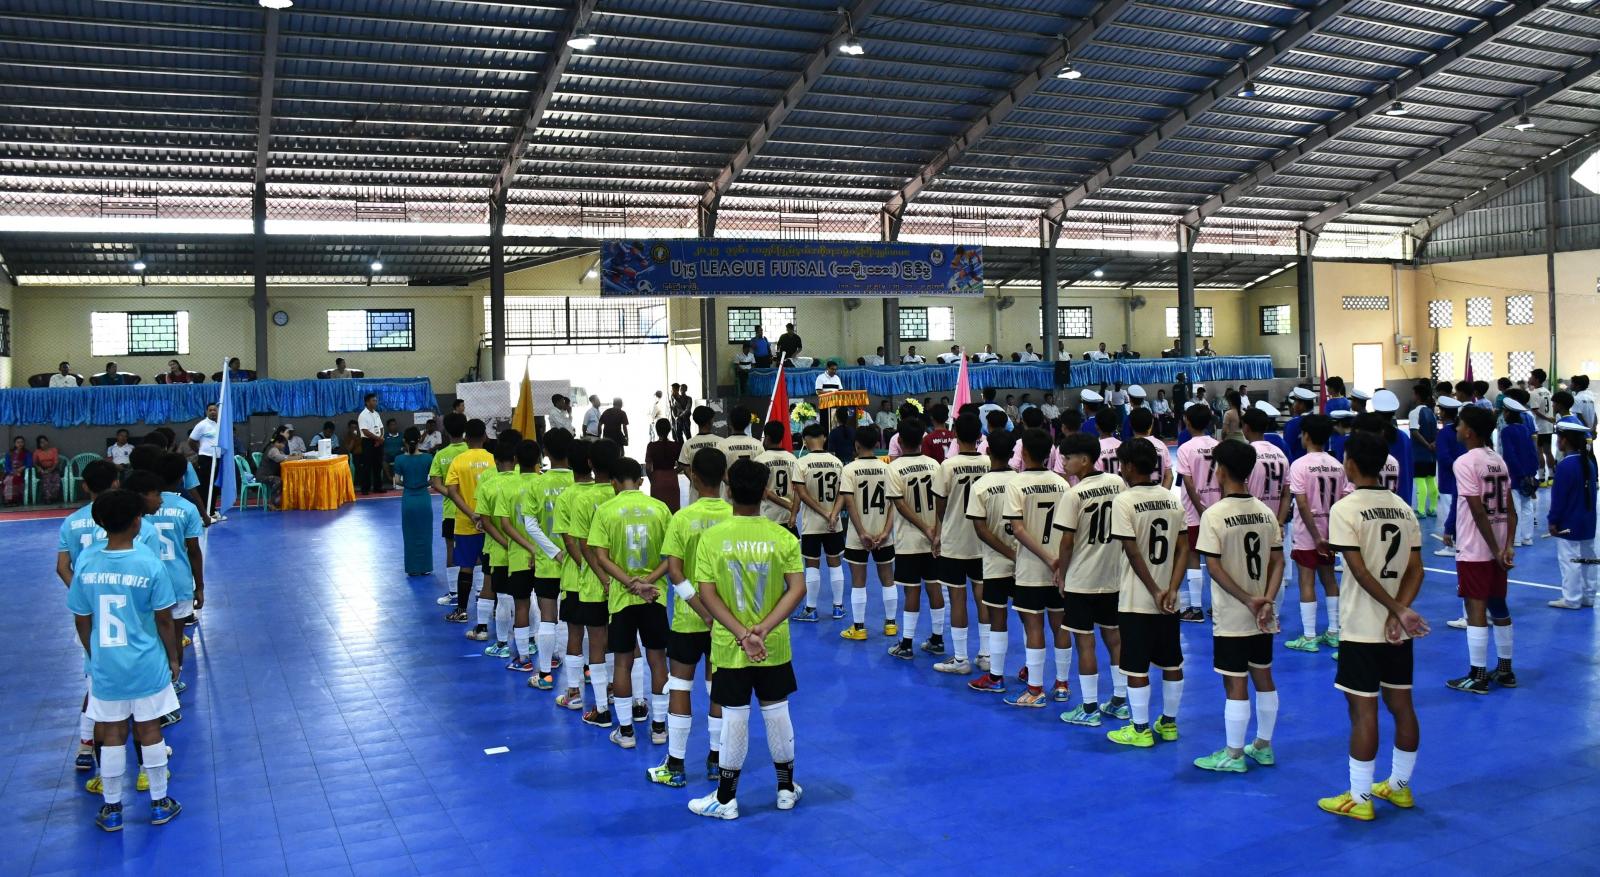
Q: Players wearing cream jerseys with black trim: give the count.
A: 13